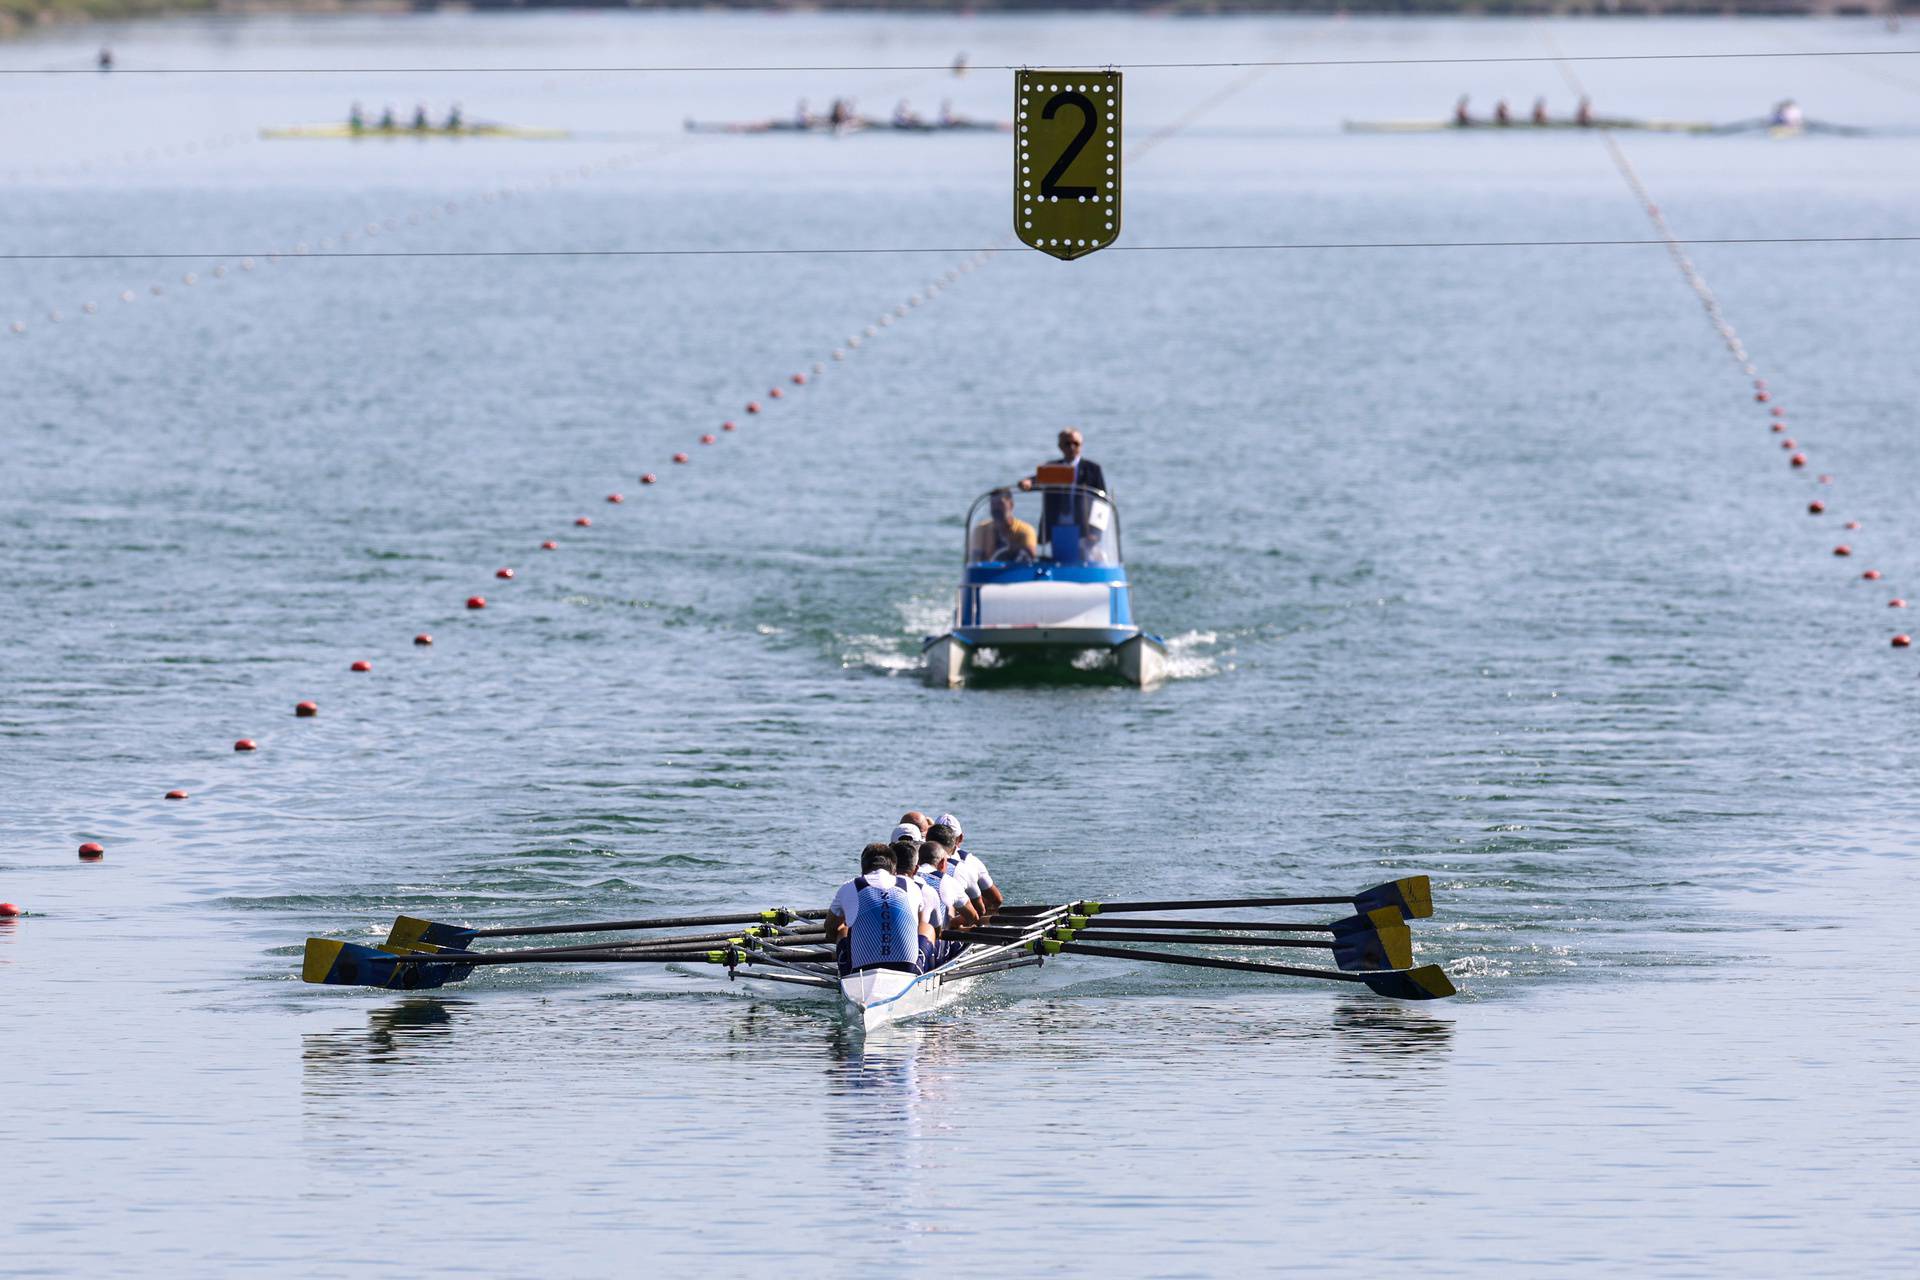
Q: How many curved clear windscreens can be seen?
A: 1